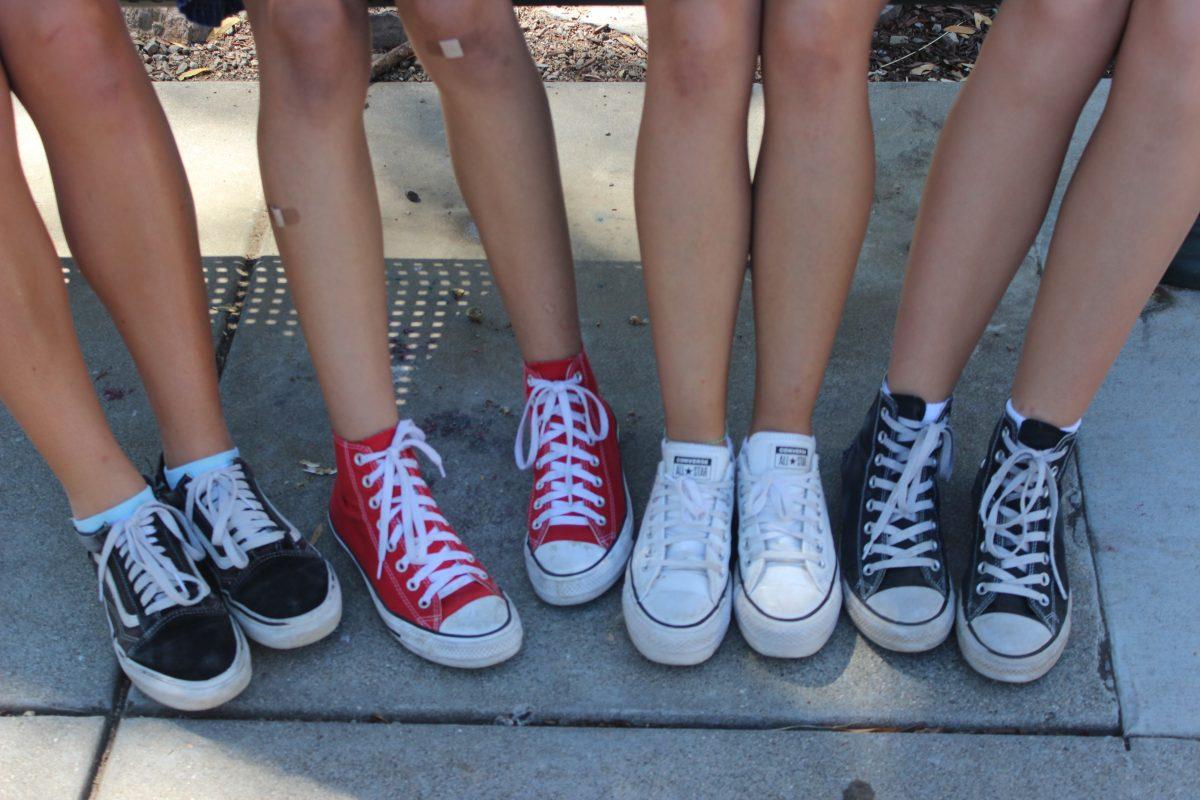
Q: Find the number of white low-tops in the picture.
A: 2